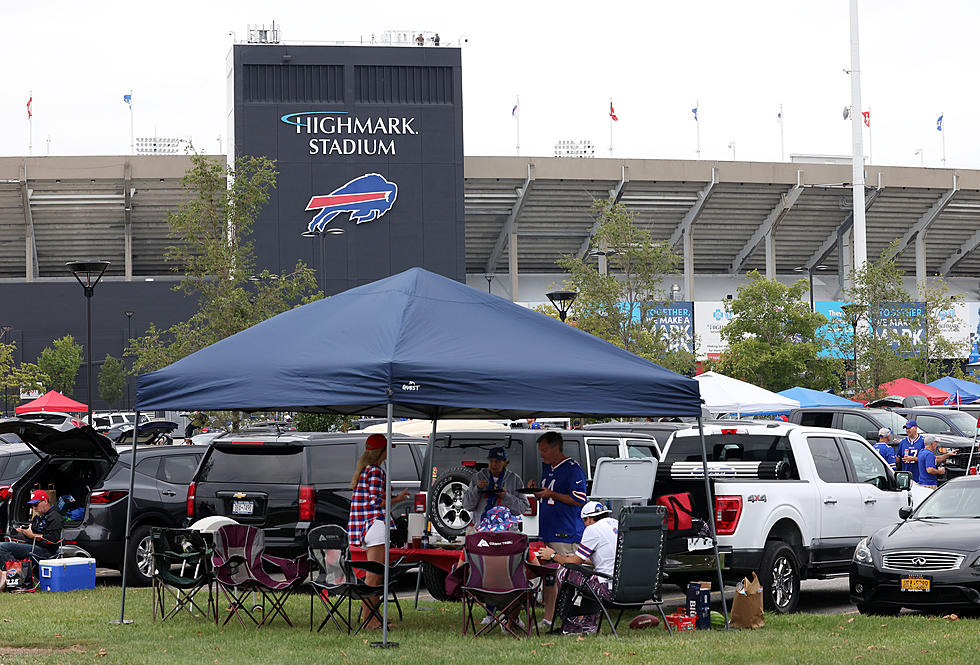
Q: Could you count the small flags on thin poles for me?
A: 8